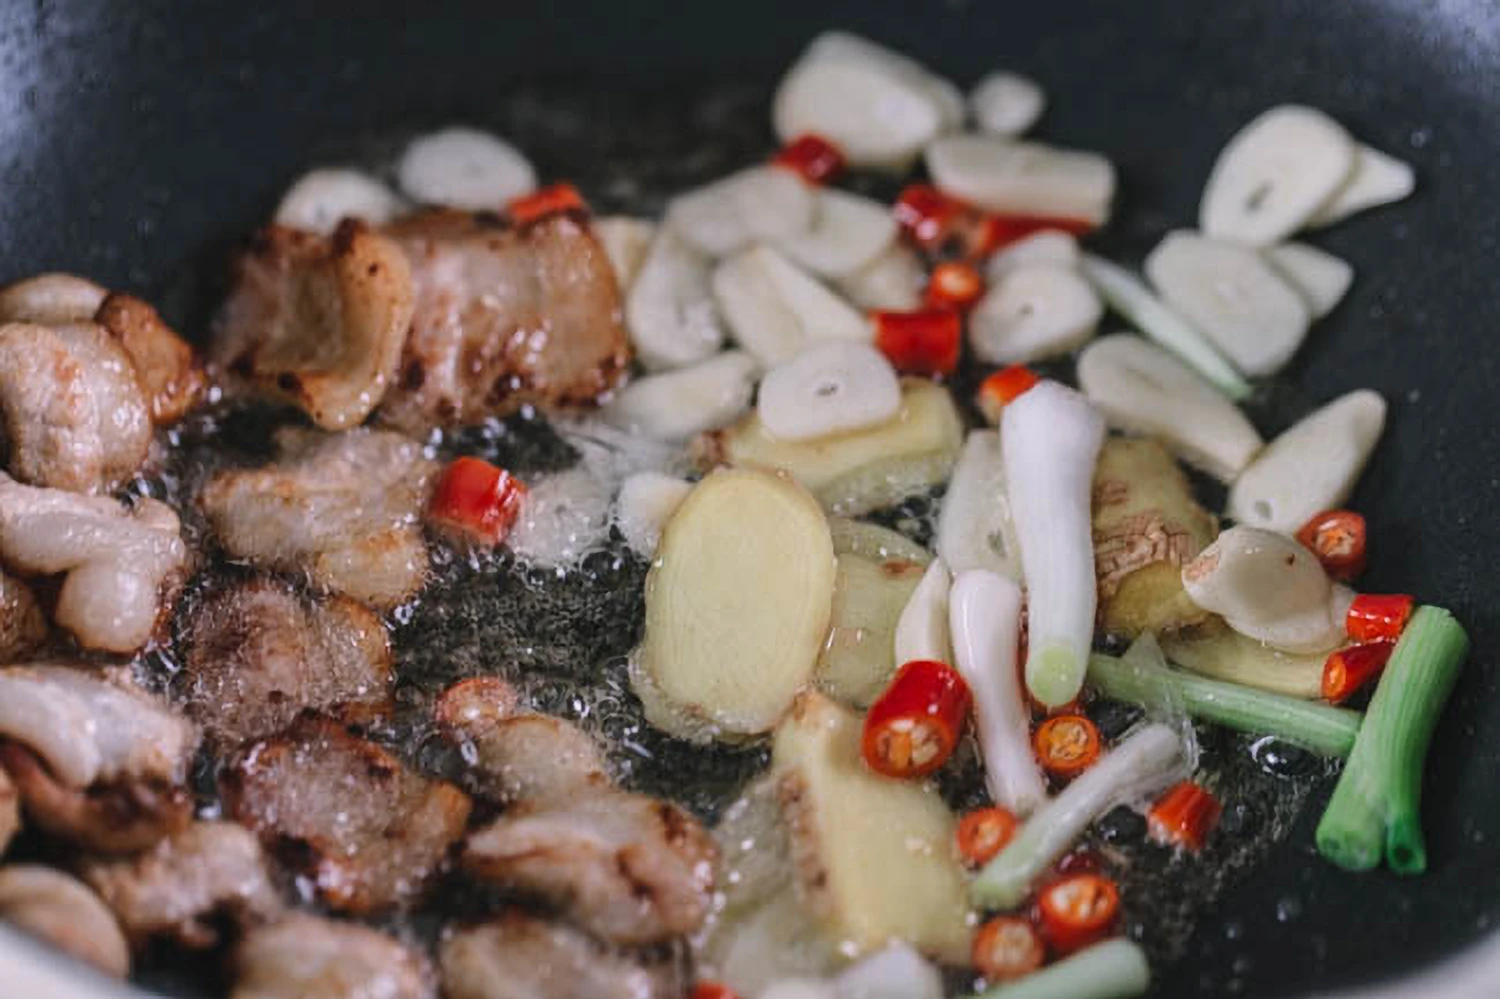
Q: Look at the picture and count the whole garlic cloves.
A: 0